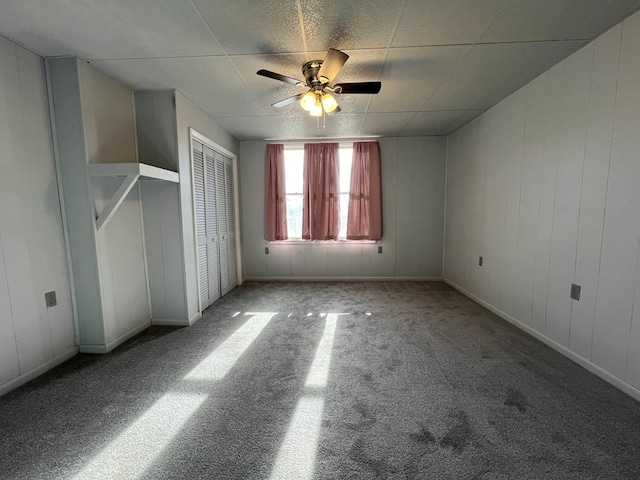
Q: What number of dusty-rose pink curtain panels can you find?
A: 3